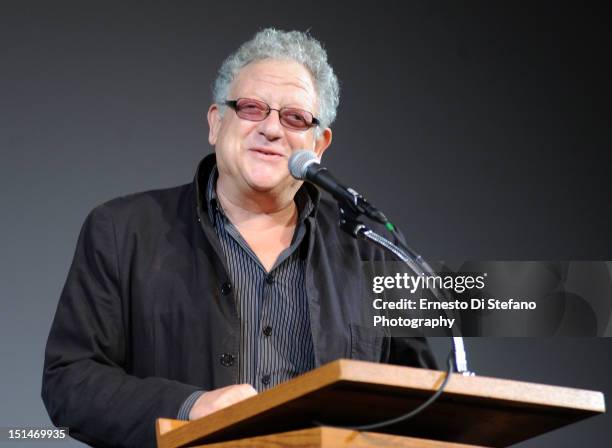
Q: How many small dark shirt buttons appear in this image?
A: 3